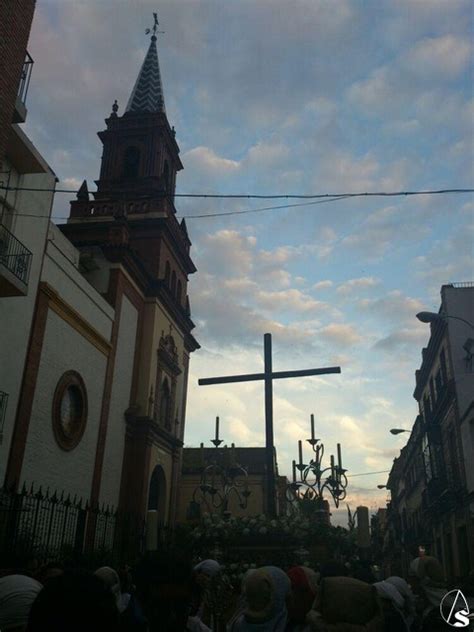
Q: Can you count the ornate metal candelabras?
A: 2